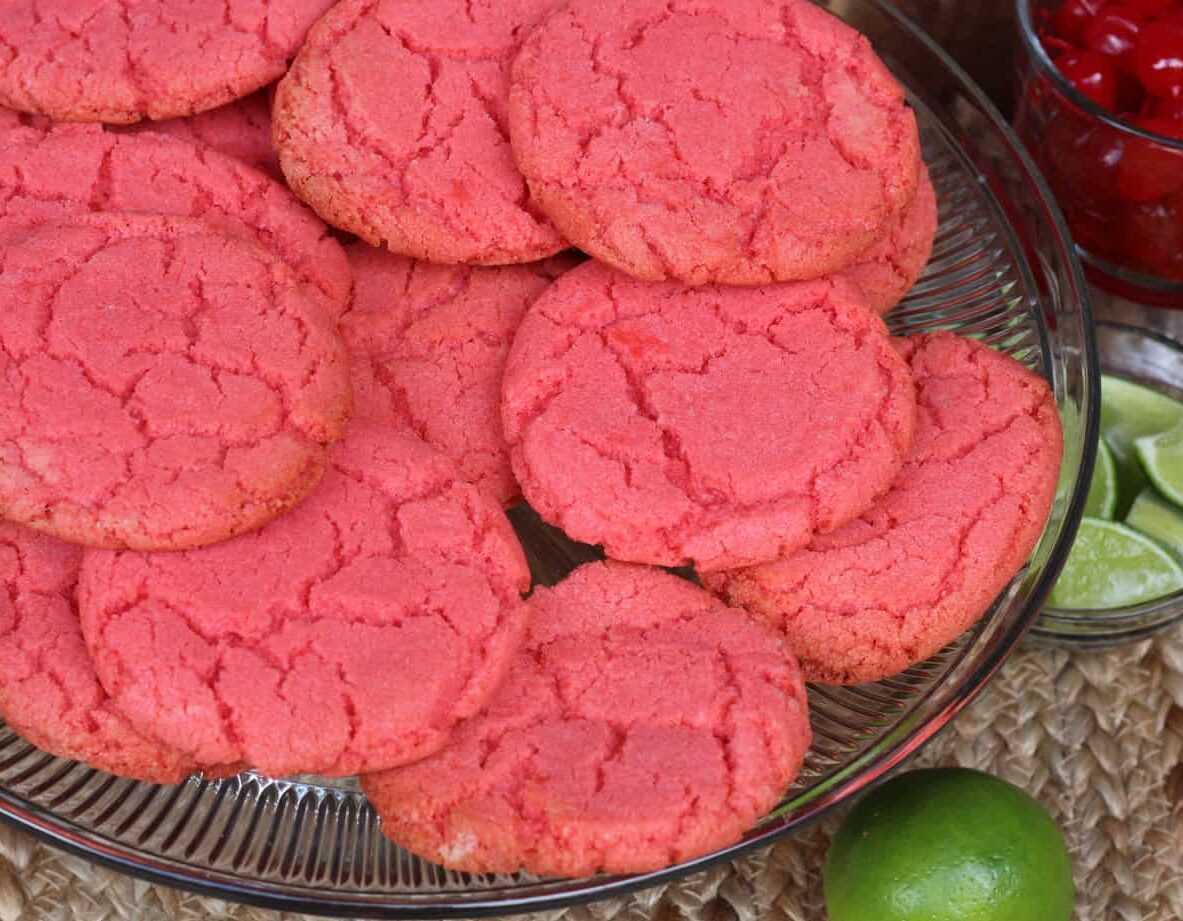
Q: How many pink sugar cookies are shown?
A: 13